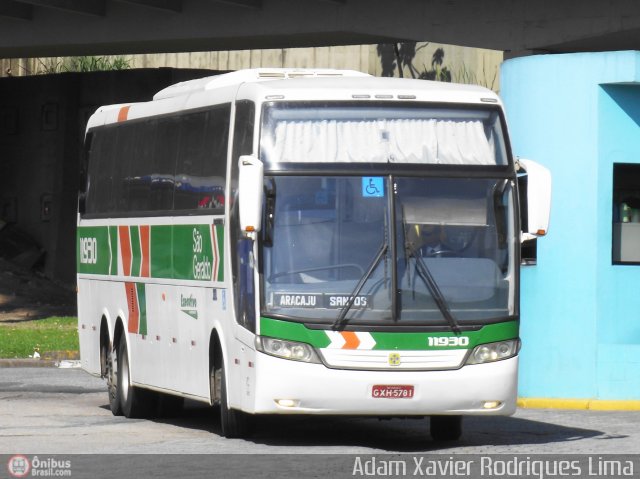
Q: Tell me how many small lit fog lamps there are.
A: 2